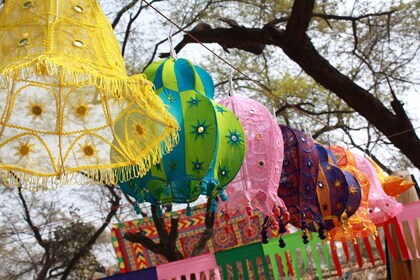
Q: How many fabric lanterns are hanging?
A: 8